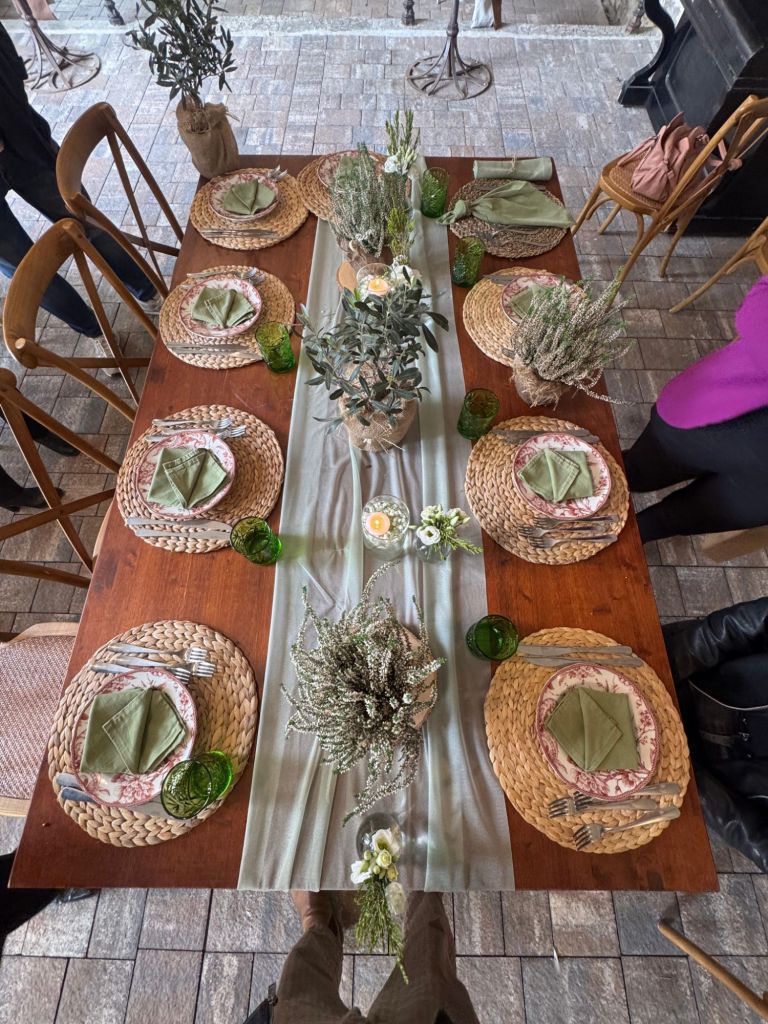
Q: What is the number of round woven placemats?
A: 9